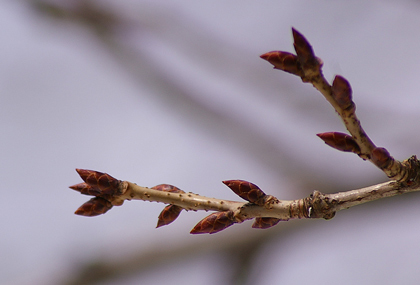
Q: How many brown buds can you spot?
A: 13